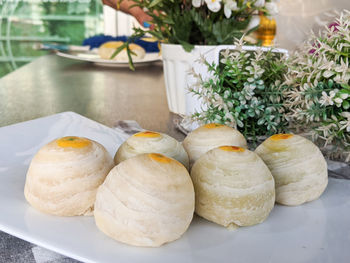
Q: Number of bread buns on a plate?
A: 6